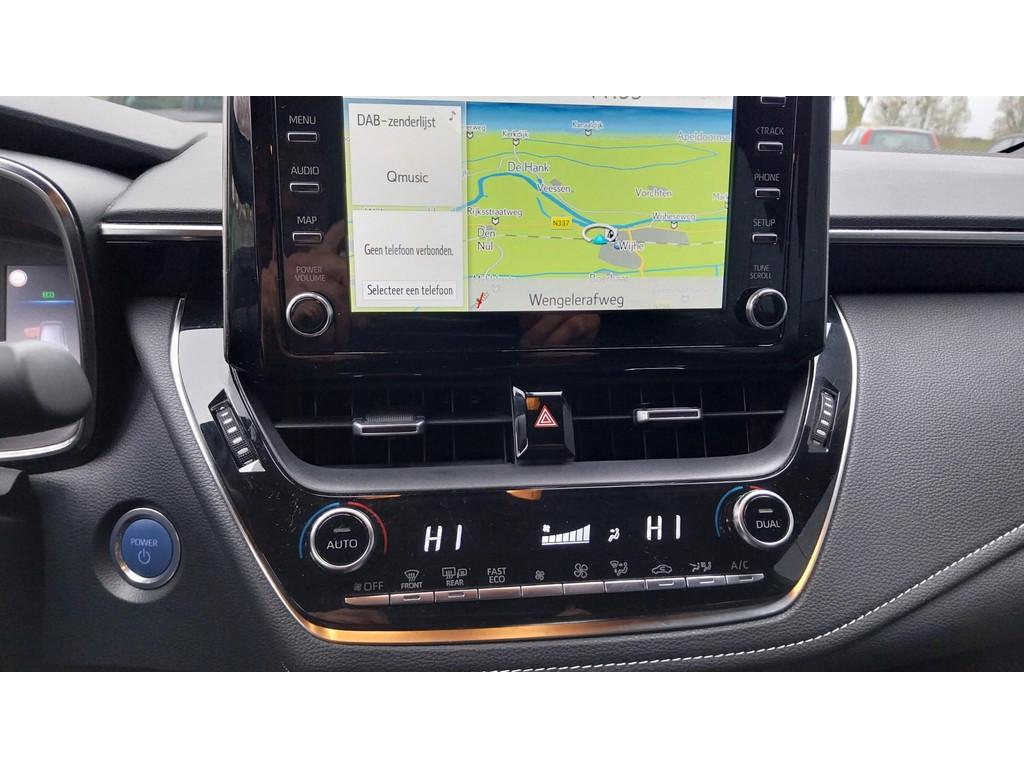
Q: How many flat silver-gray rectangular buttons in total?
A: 10